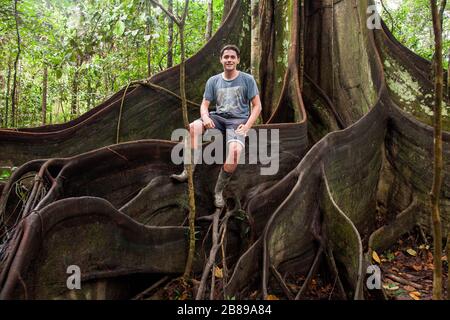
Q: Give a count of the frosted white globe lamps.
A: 0